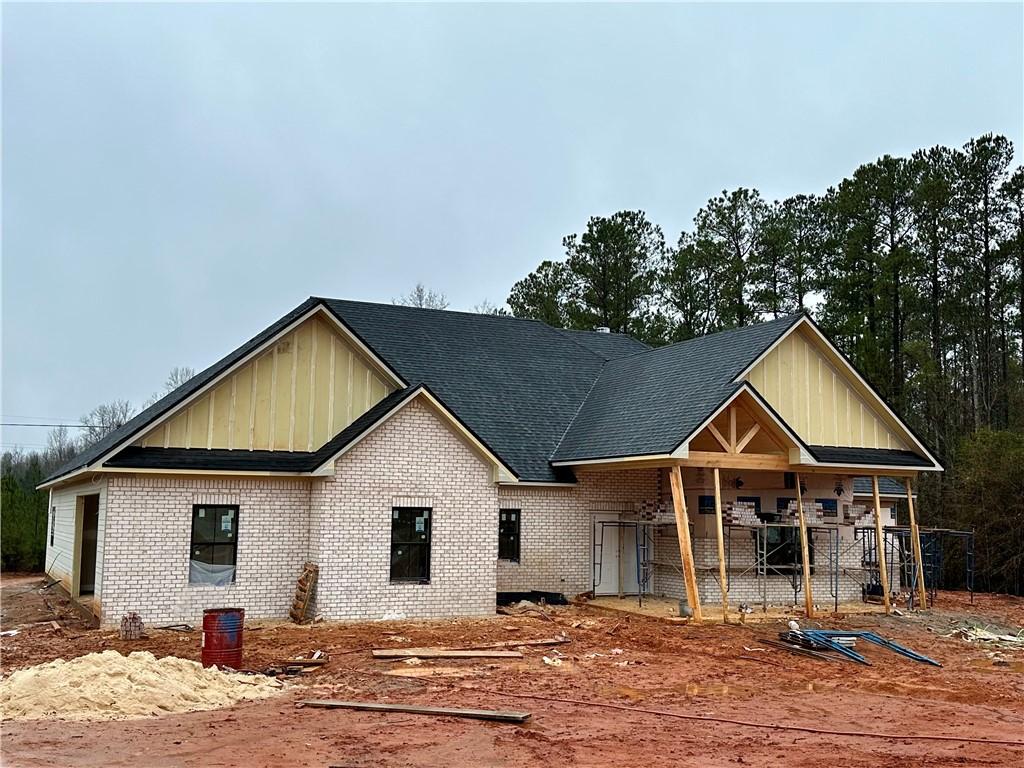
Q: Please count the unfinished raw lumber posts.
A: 5